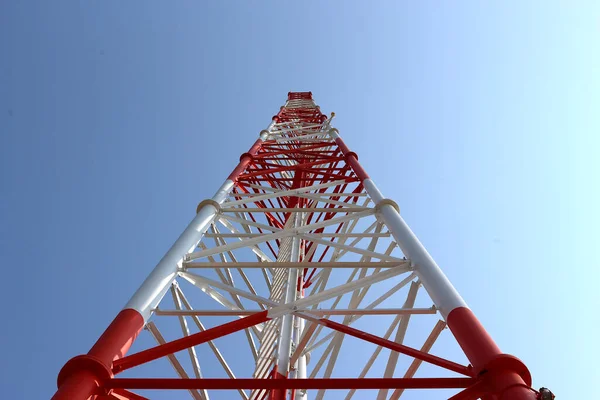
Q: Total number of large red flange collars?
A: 2